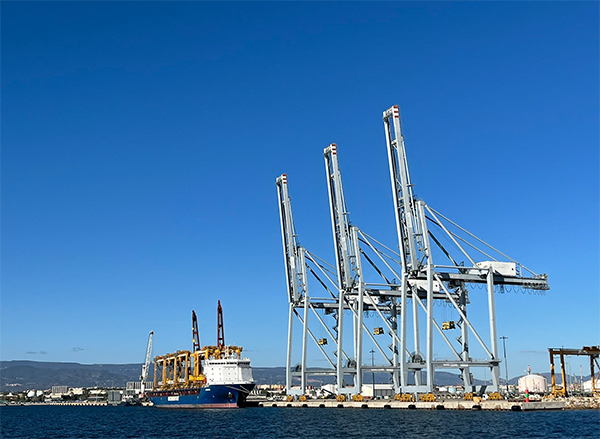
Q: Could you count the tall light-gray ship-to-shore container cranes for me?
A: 3